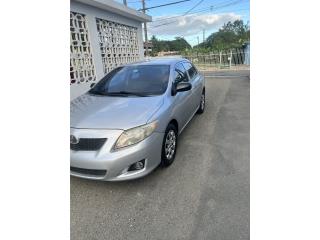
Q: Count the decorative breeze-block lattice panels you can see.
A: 2